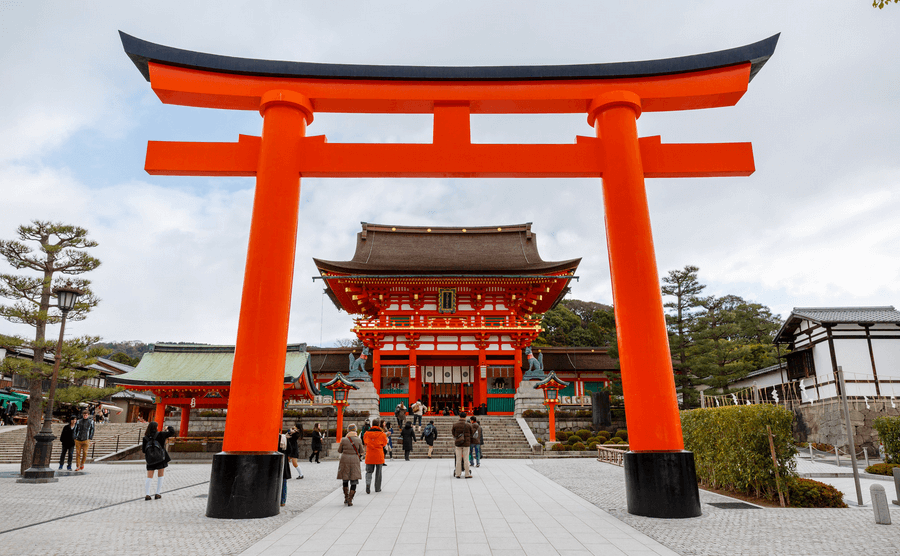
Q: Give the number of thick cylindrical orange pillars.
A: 2